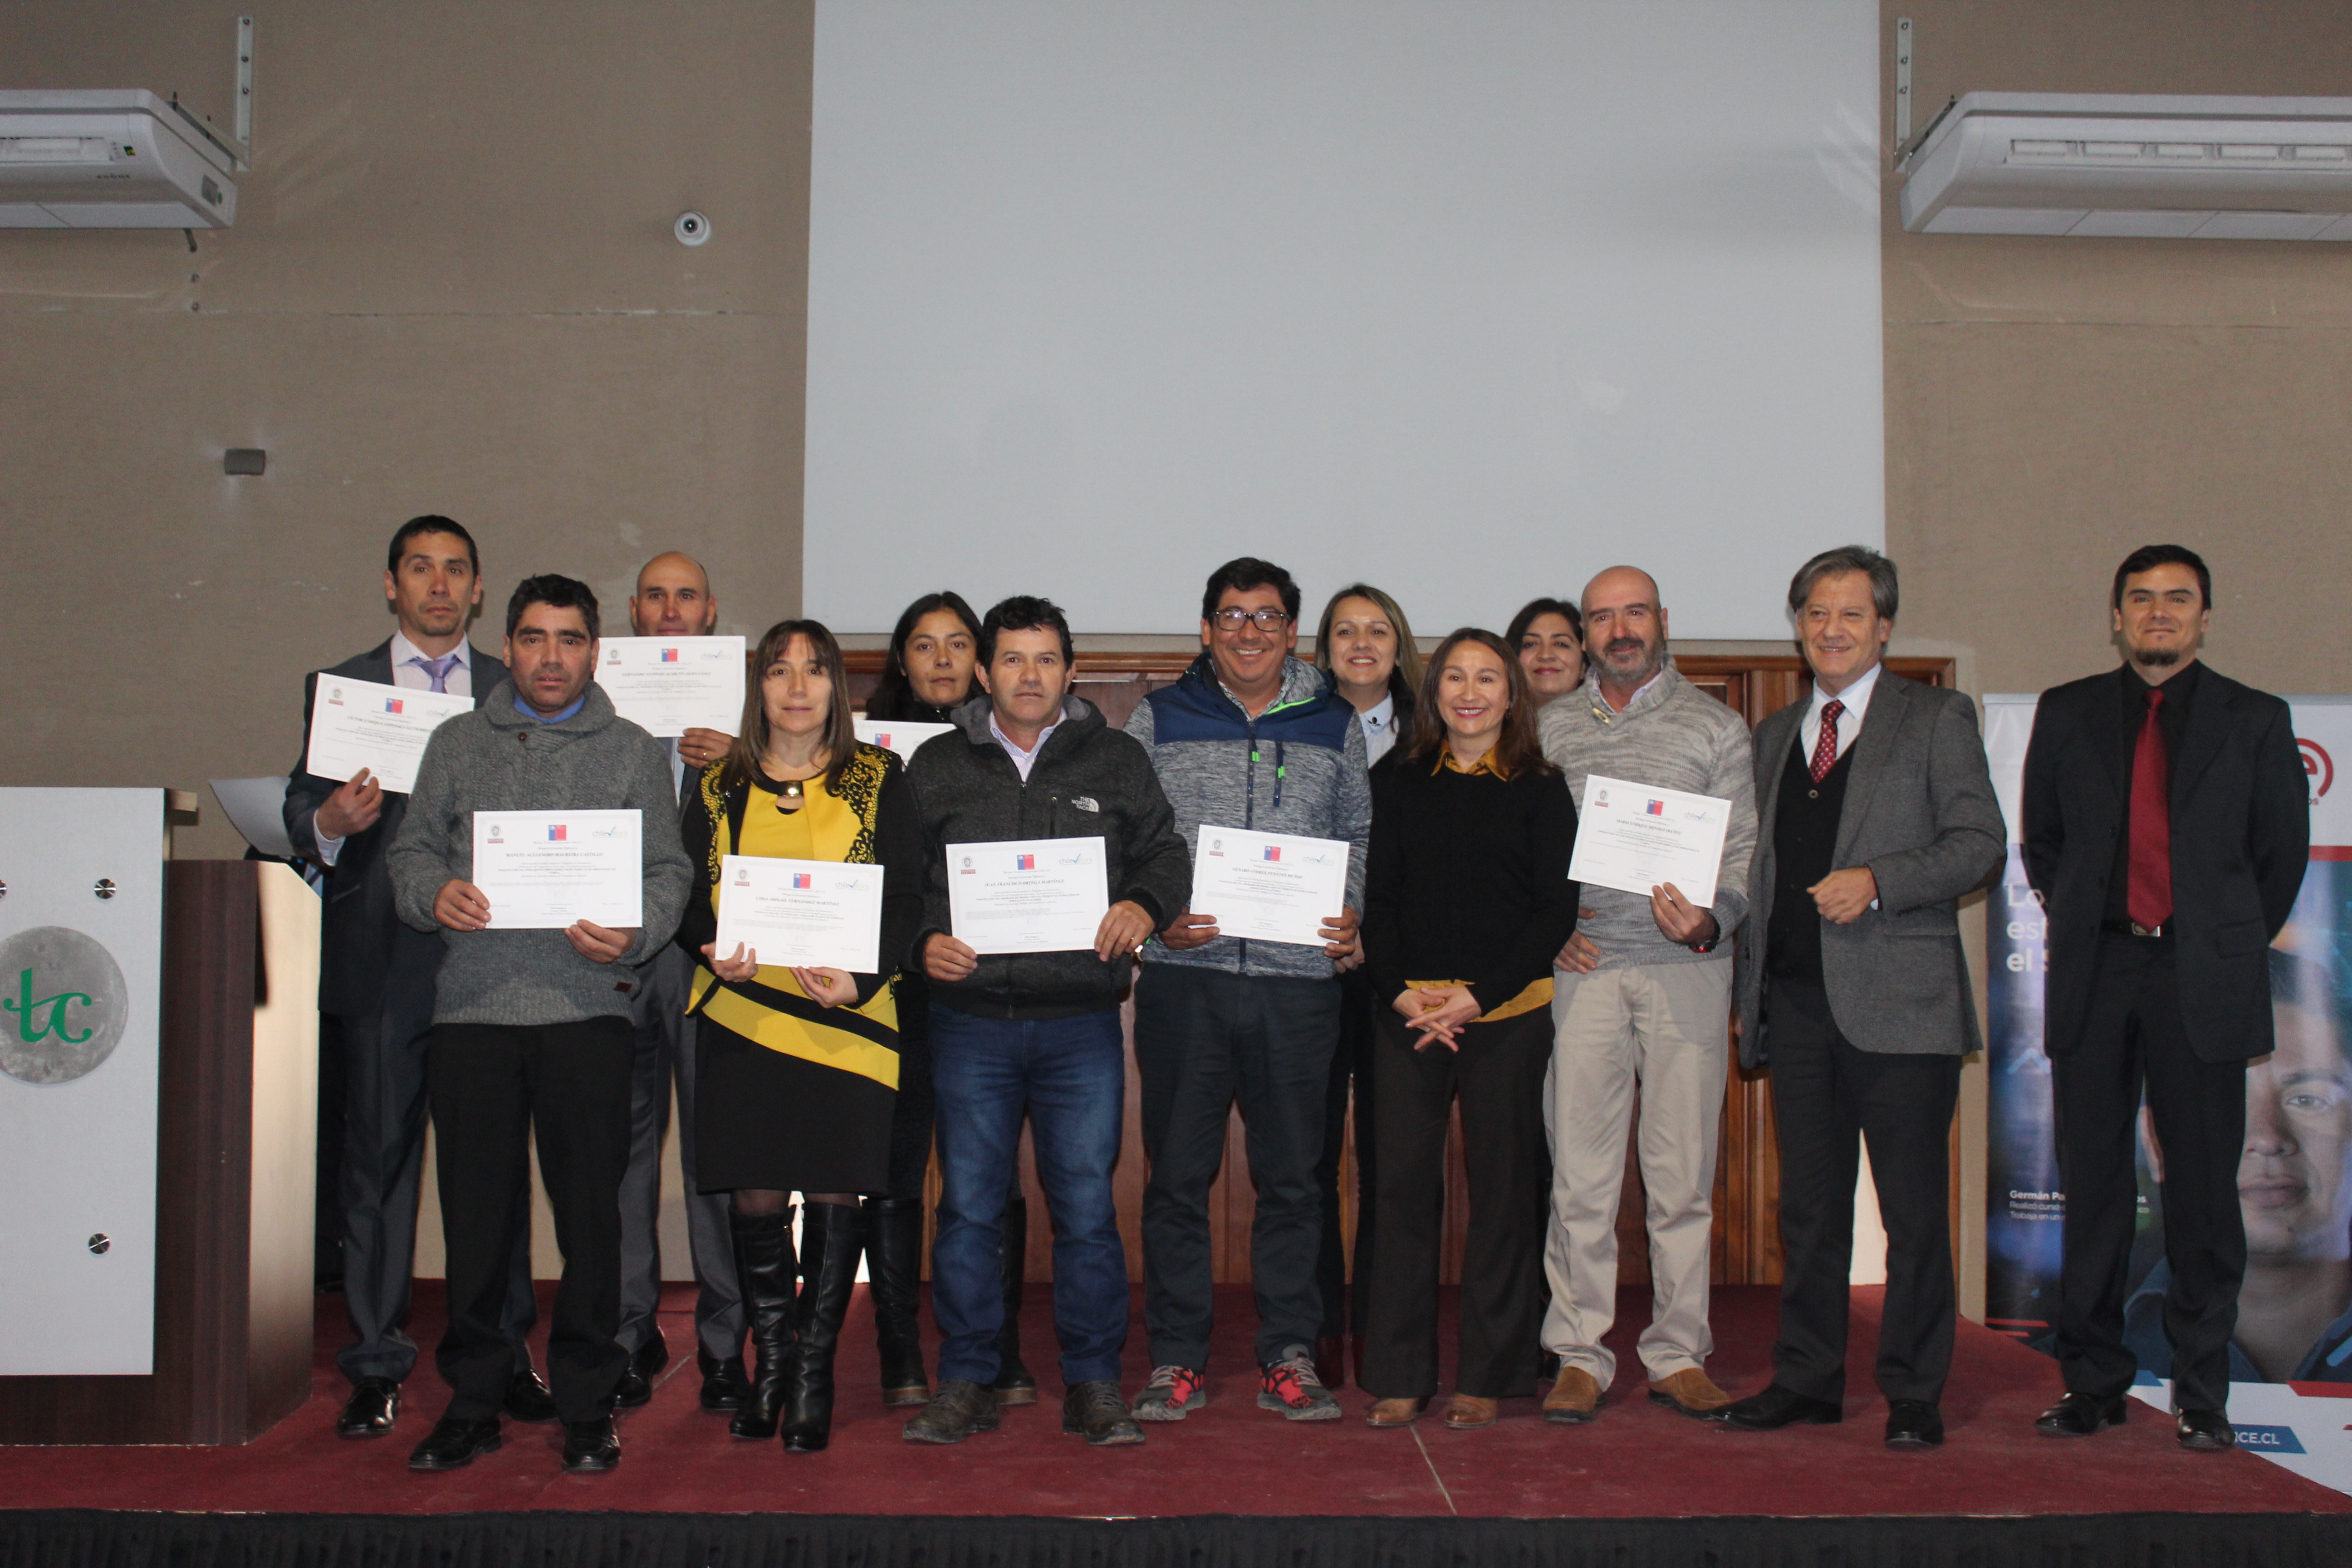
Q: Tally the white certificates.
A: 8